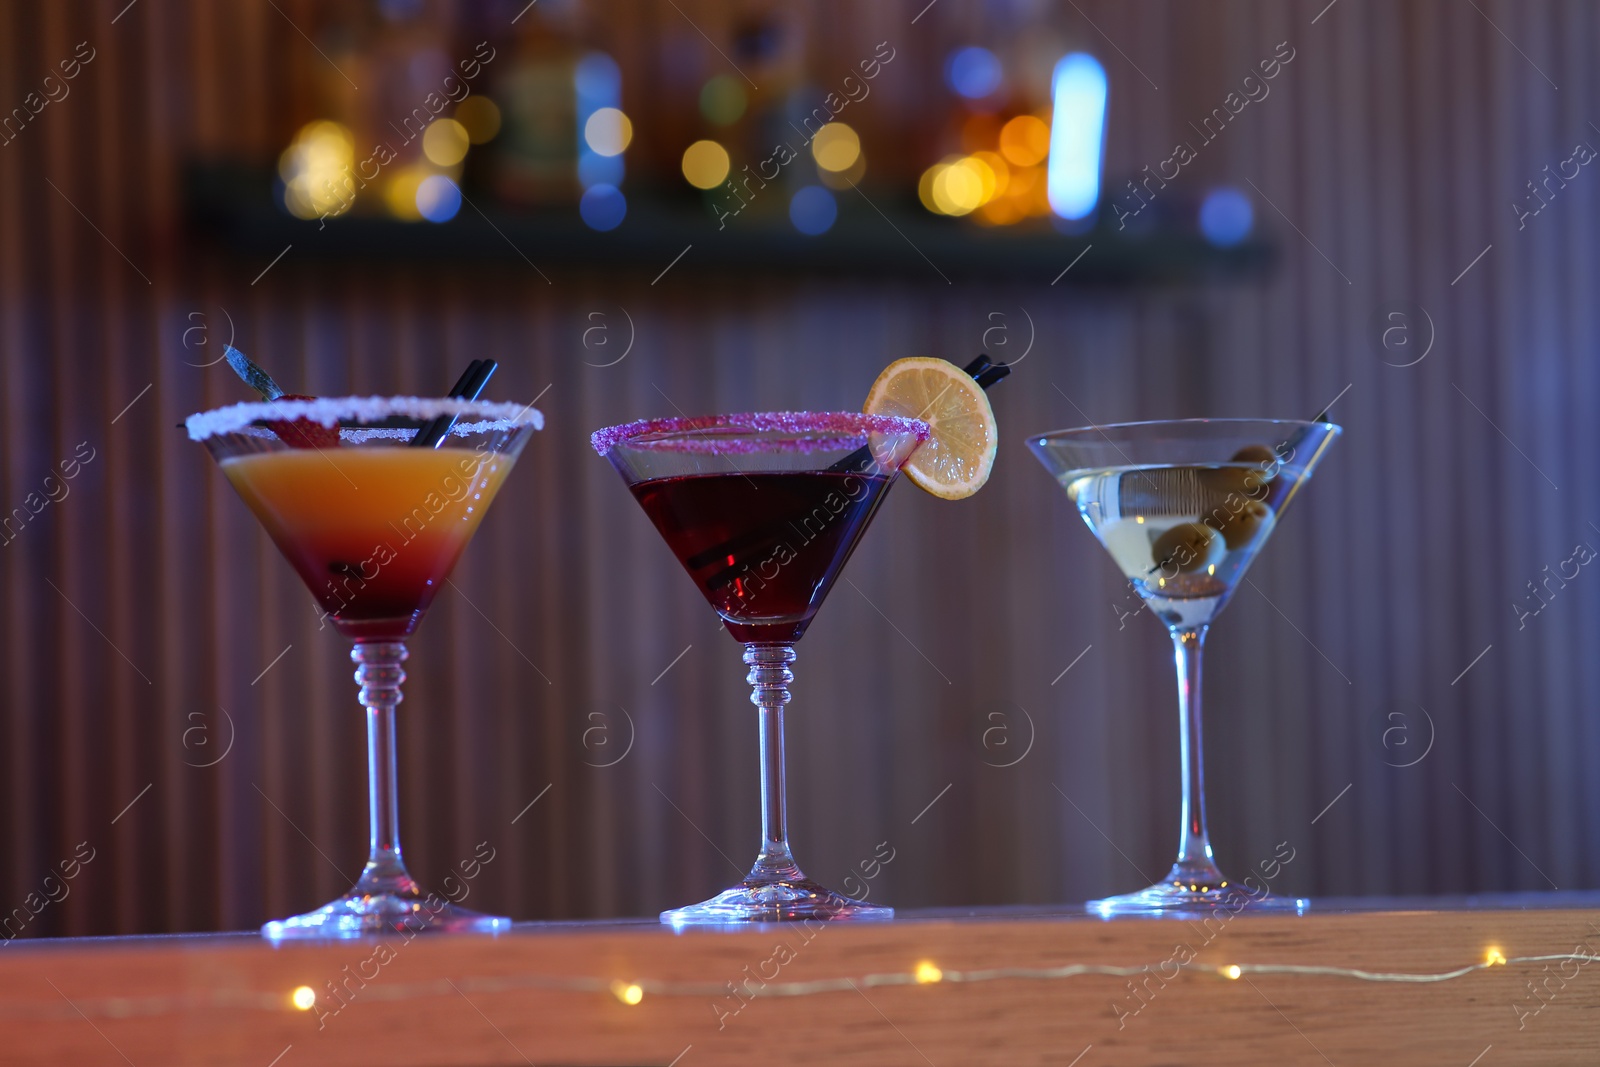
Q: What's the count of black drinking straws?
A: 4